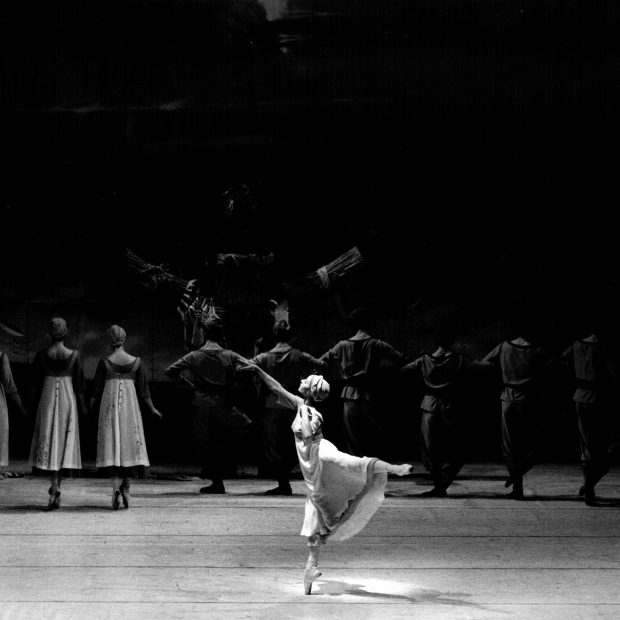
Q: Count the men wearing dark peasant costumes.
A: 6